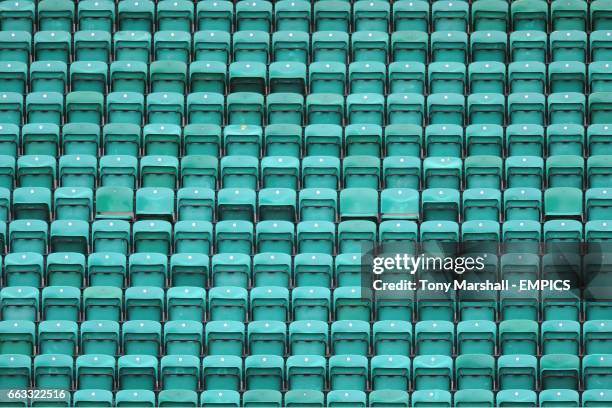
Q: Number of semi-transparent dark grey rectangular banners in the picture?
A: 1